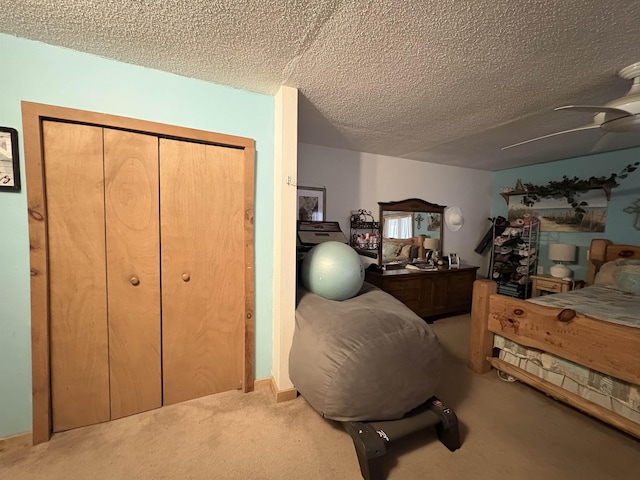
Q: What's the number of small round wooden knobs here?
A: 2